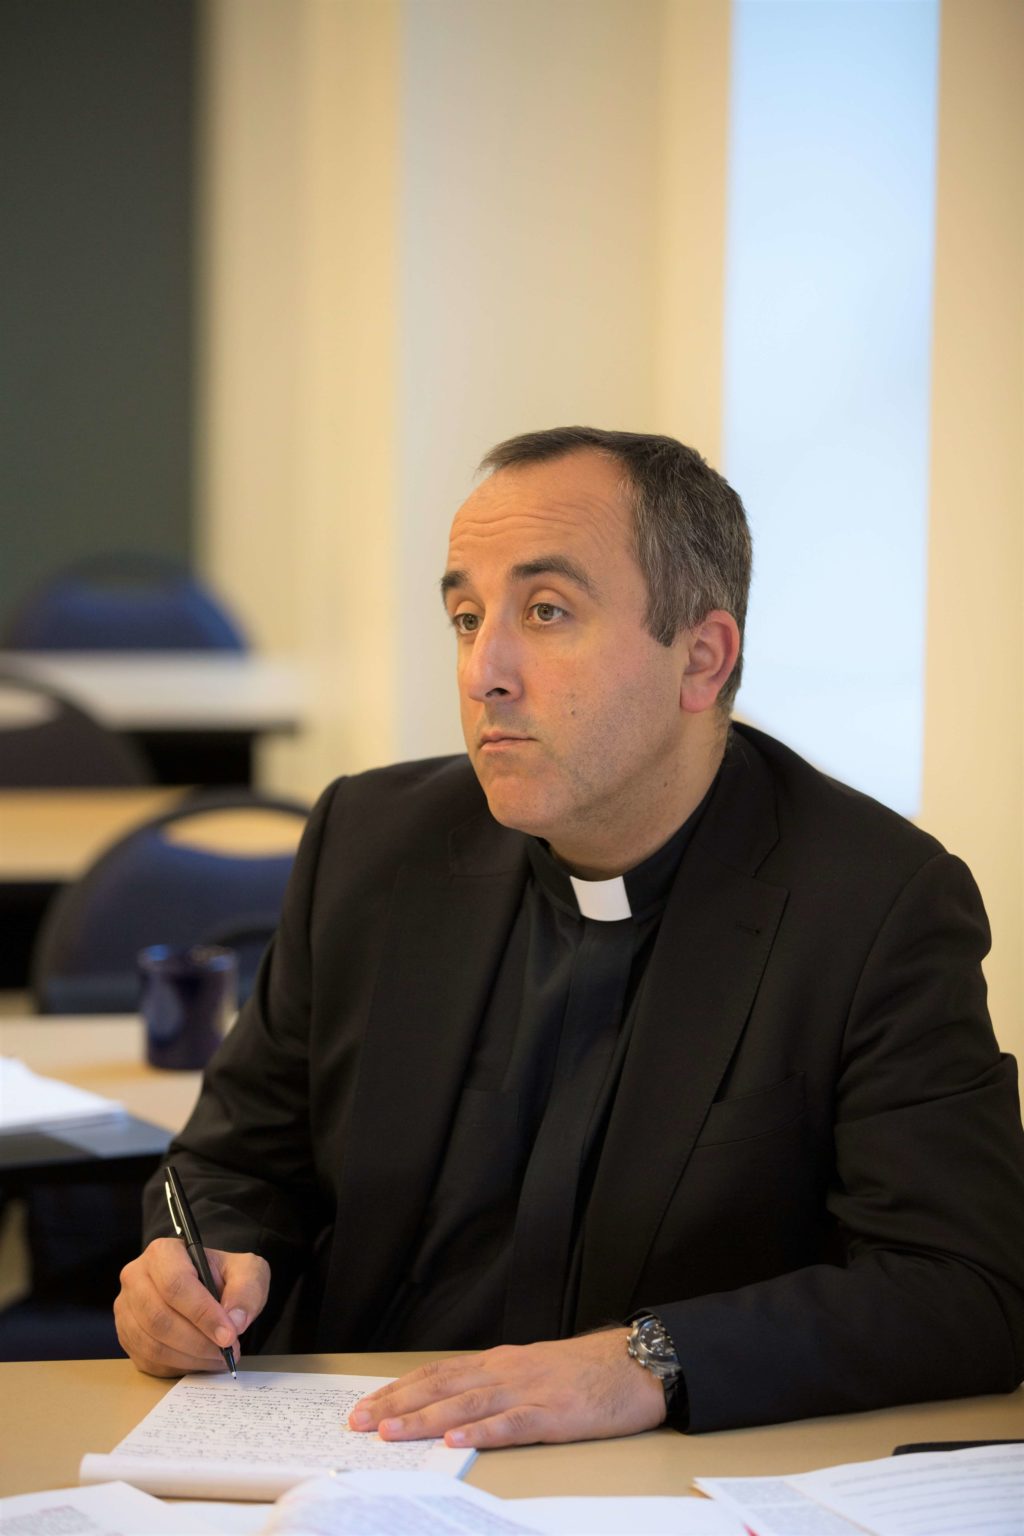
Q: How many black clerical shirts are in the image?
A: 1